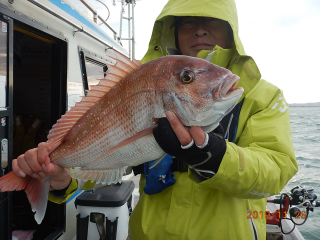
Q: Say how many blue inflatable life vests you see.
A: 1